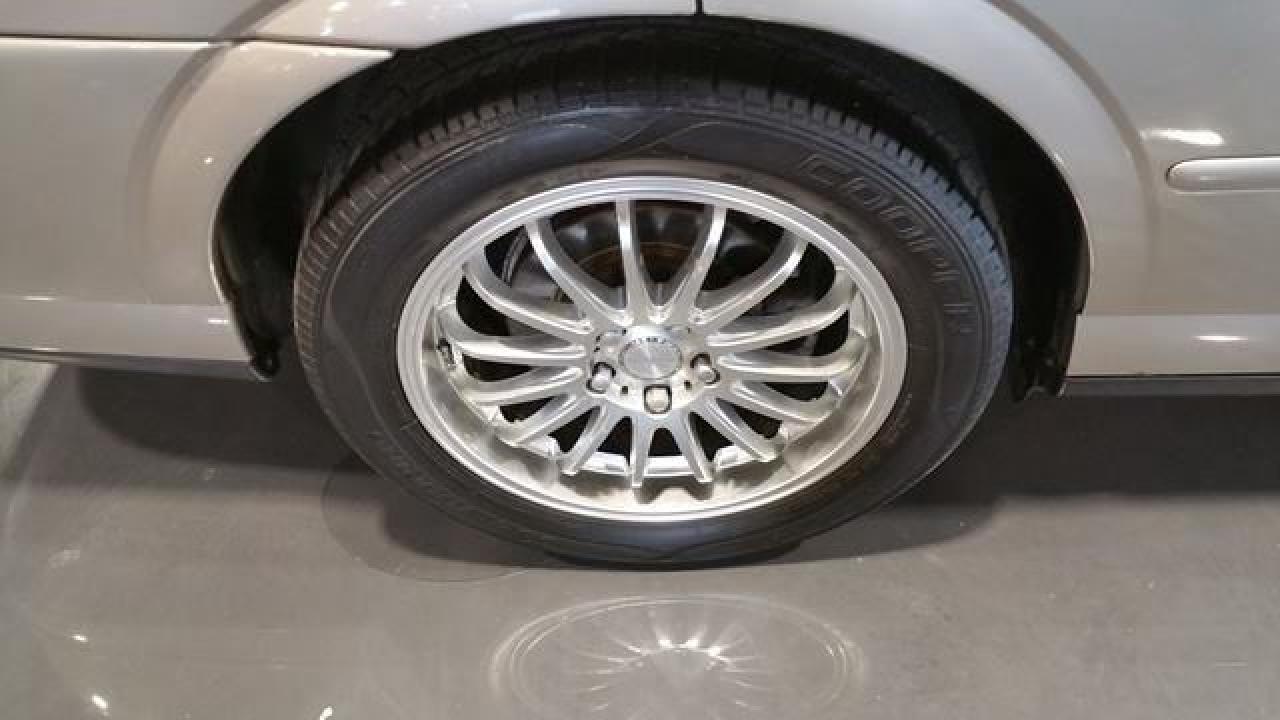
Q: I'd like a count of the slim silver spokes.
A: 15